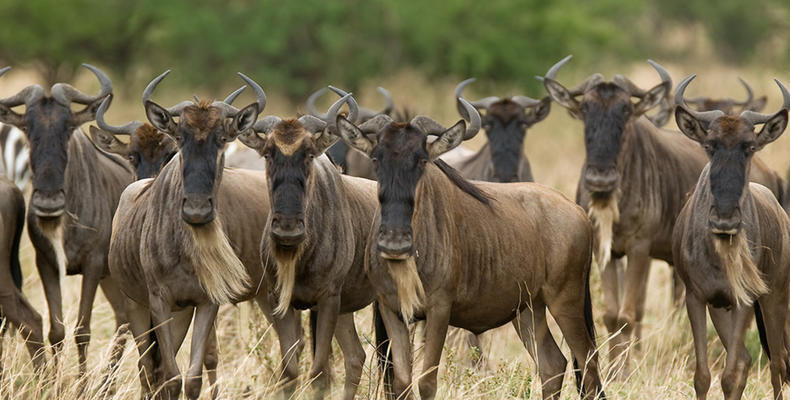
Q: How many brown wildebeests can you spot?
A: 11